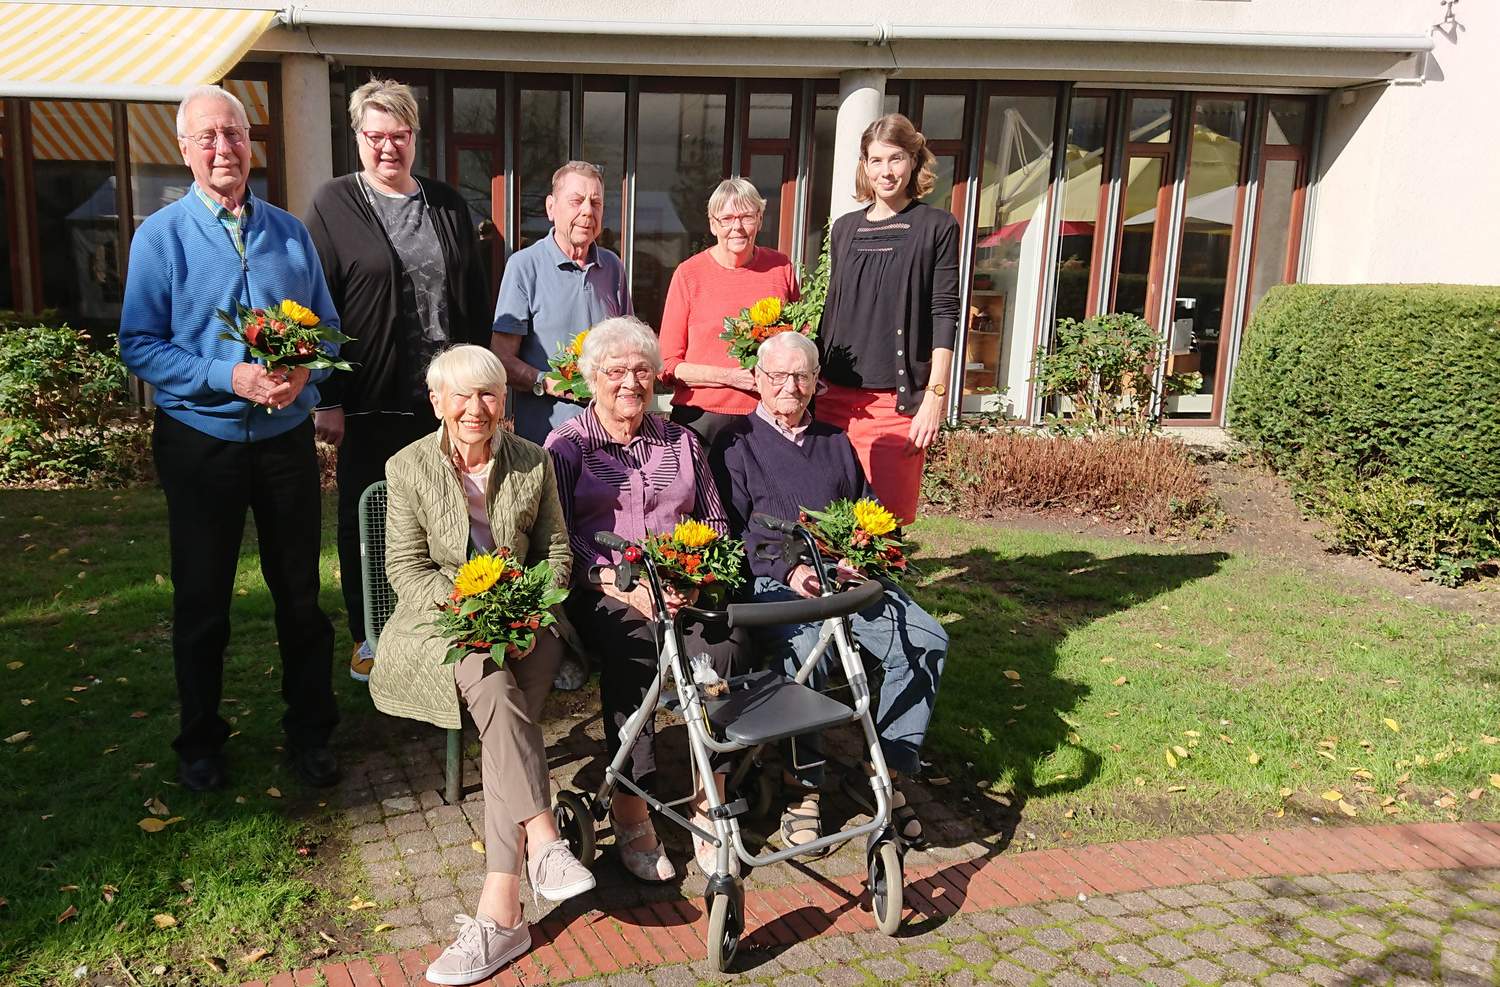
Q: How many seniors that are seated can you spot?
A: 3